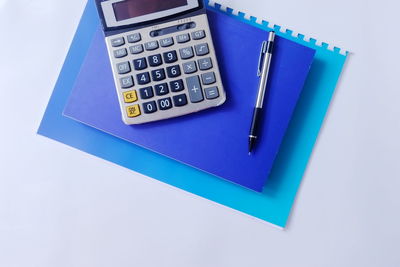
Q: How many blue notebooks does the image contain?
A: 2